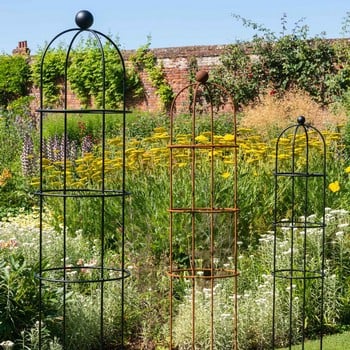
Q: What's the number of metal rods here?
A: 12